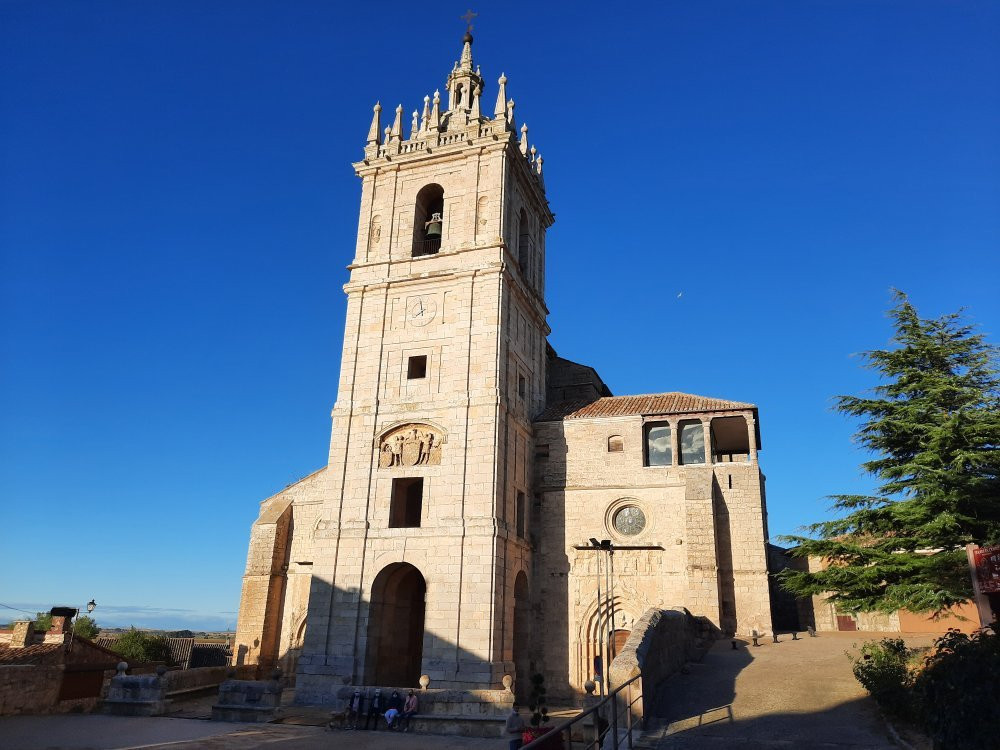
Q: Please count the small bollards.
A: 5